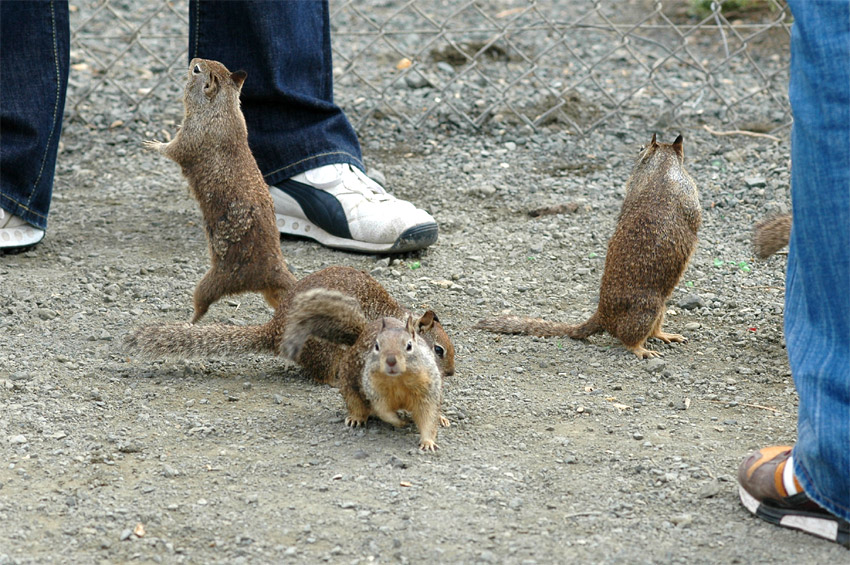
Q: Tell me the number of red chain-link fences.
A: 0